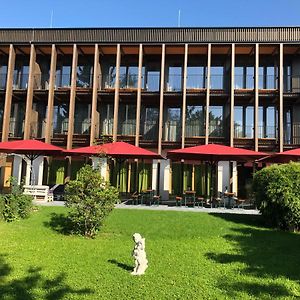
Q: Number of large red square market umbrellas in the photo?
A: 4